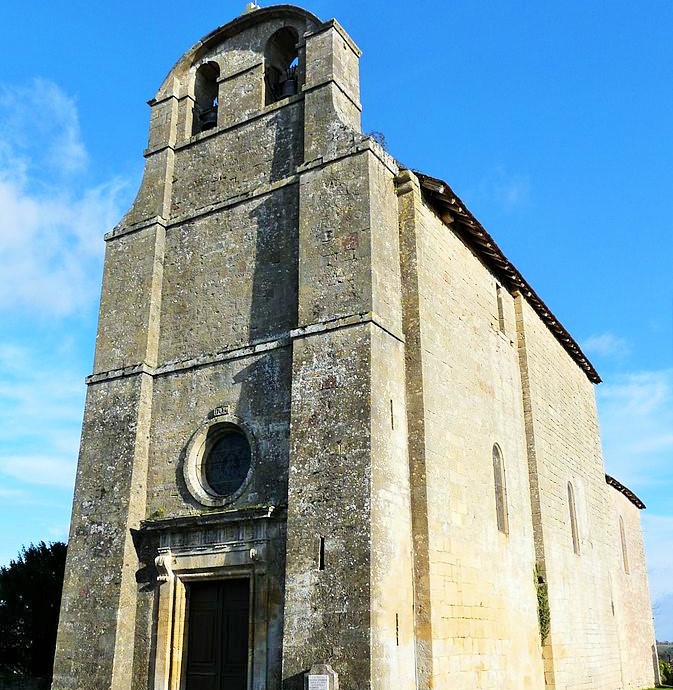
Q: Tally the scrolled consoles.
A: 2